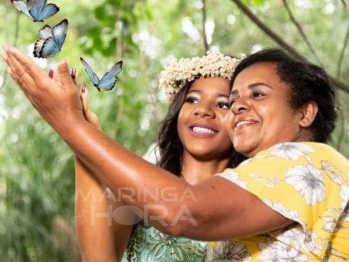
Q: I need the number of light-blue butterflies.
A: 3